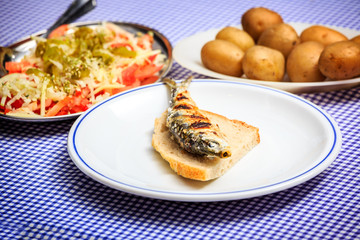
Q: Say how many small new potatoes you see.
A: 9